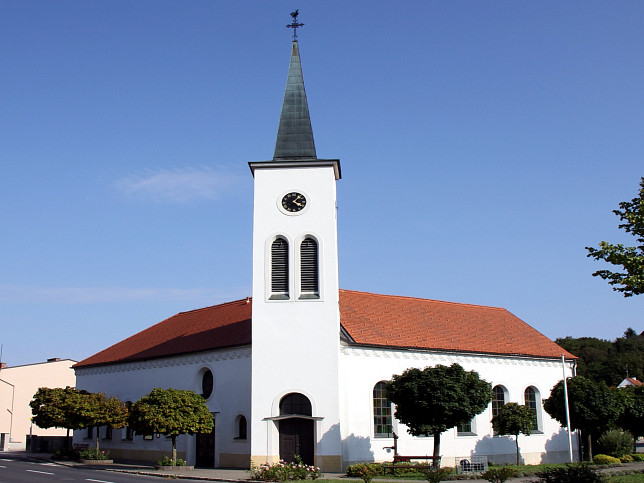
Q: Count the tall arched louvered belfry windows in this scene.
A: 2